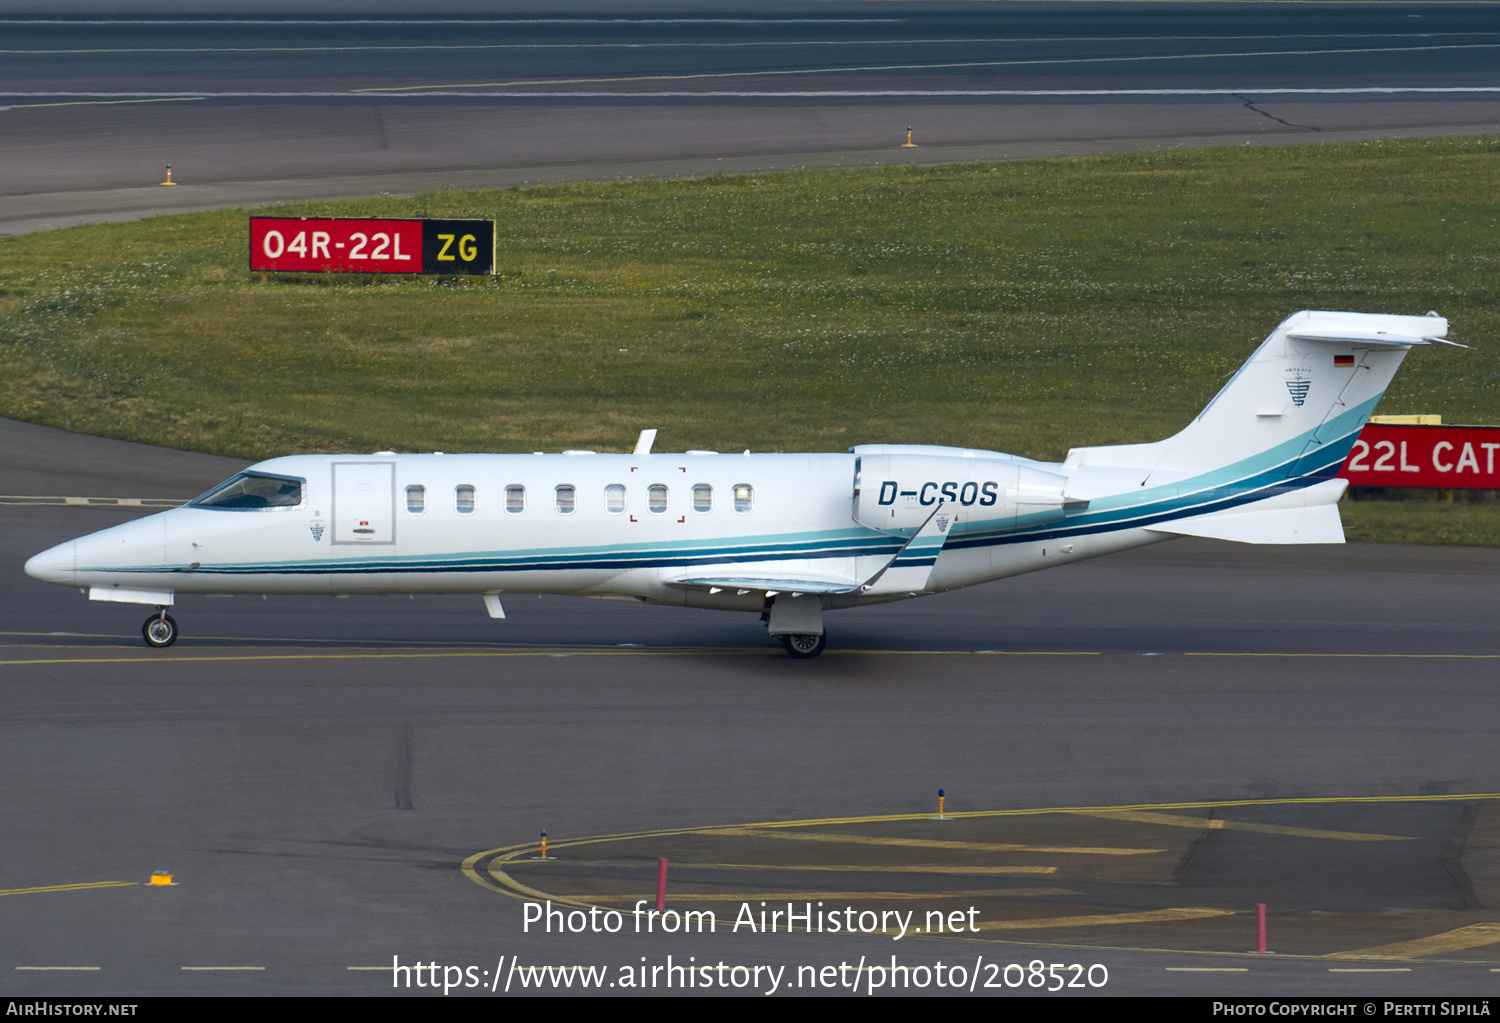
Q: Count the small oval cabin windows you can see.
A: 8